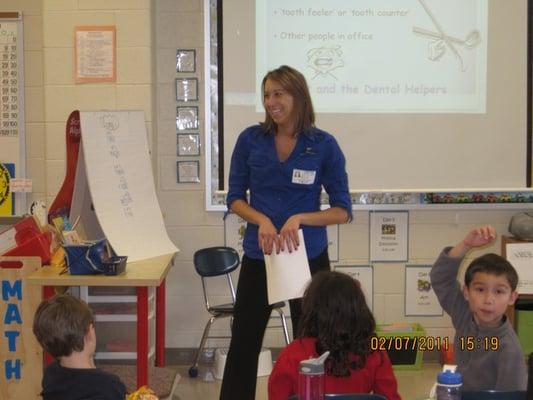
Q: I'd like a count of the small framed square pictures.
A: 5